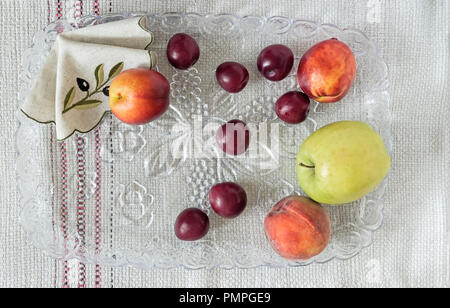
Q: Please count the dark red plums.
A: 7